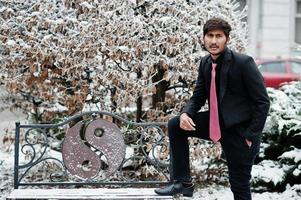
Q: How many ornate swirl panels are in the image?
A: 2